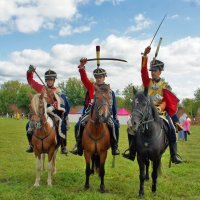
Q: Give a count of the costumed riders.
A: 3